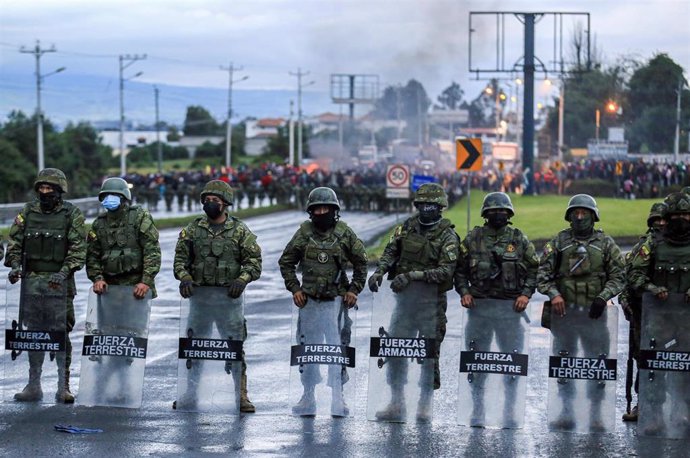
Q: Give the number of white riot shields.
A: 8